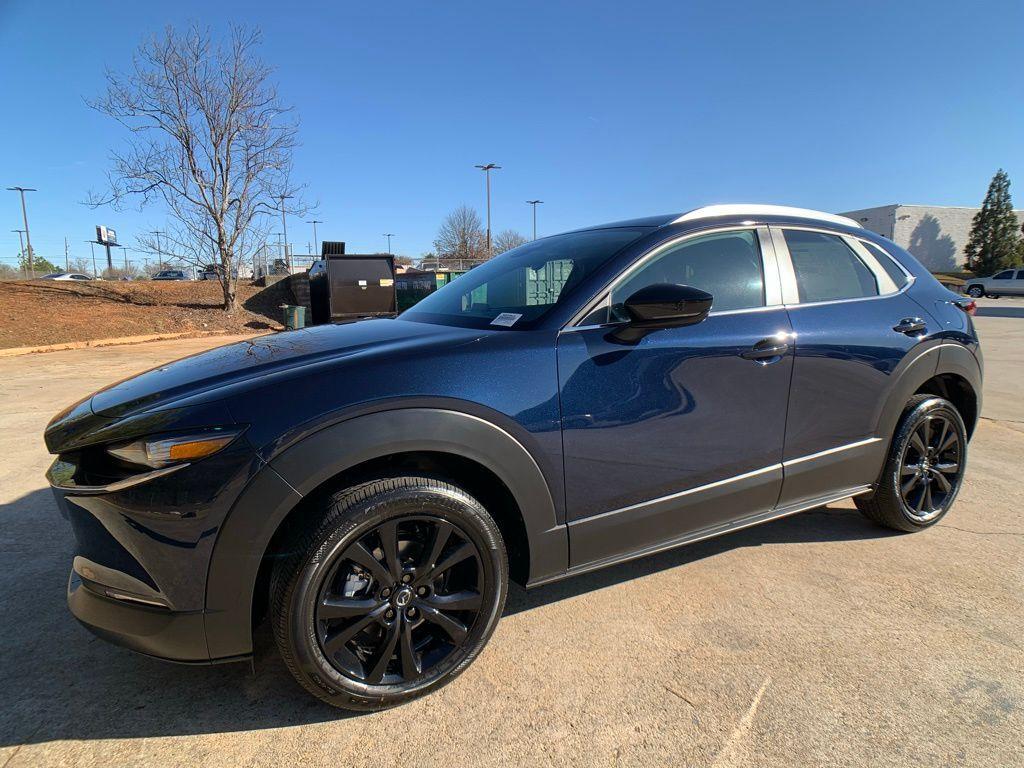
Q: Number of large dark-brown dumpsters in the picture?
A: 1